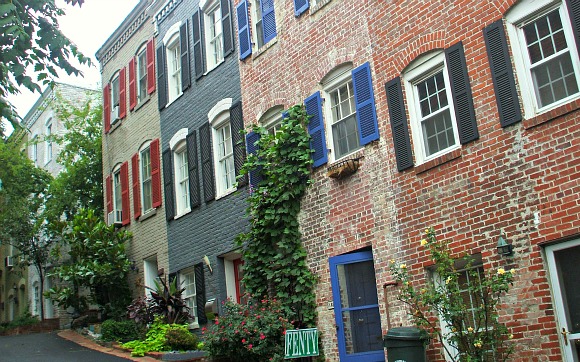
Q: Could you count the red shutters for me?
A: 8